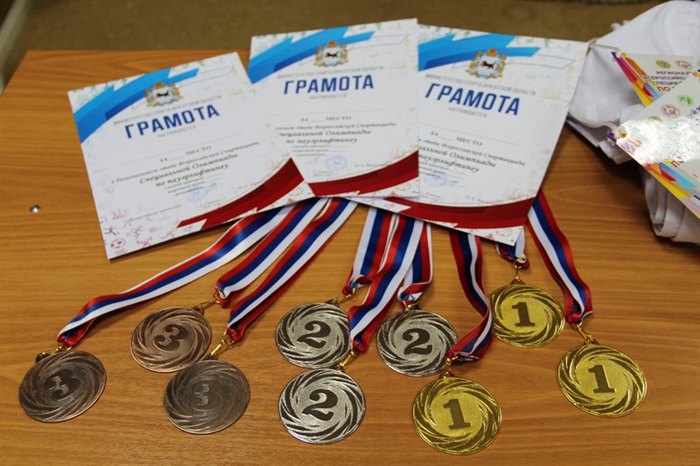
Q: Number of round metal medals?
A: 9